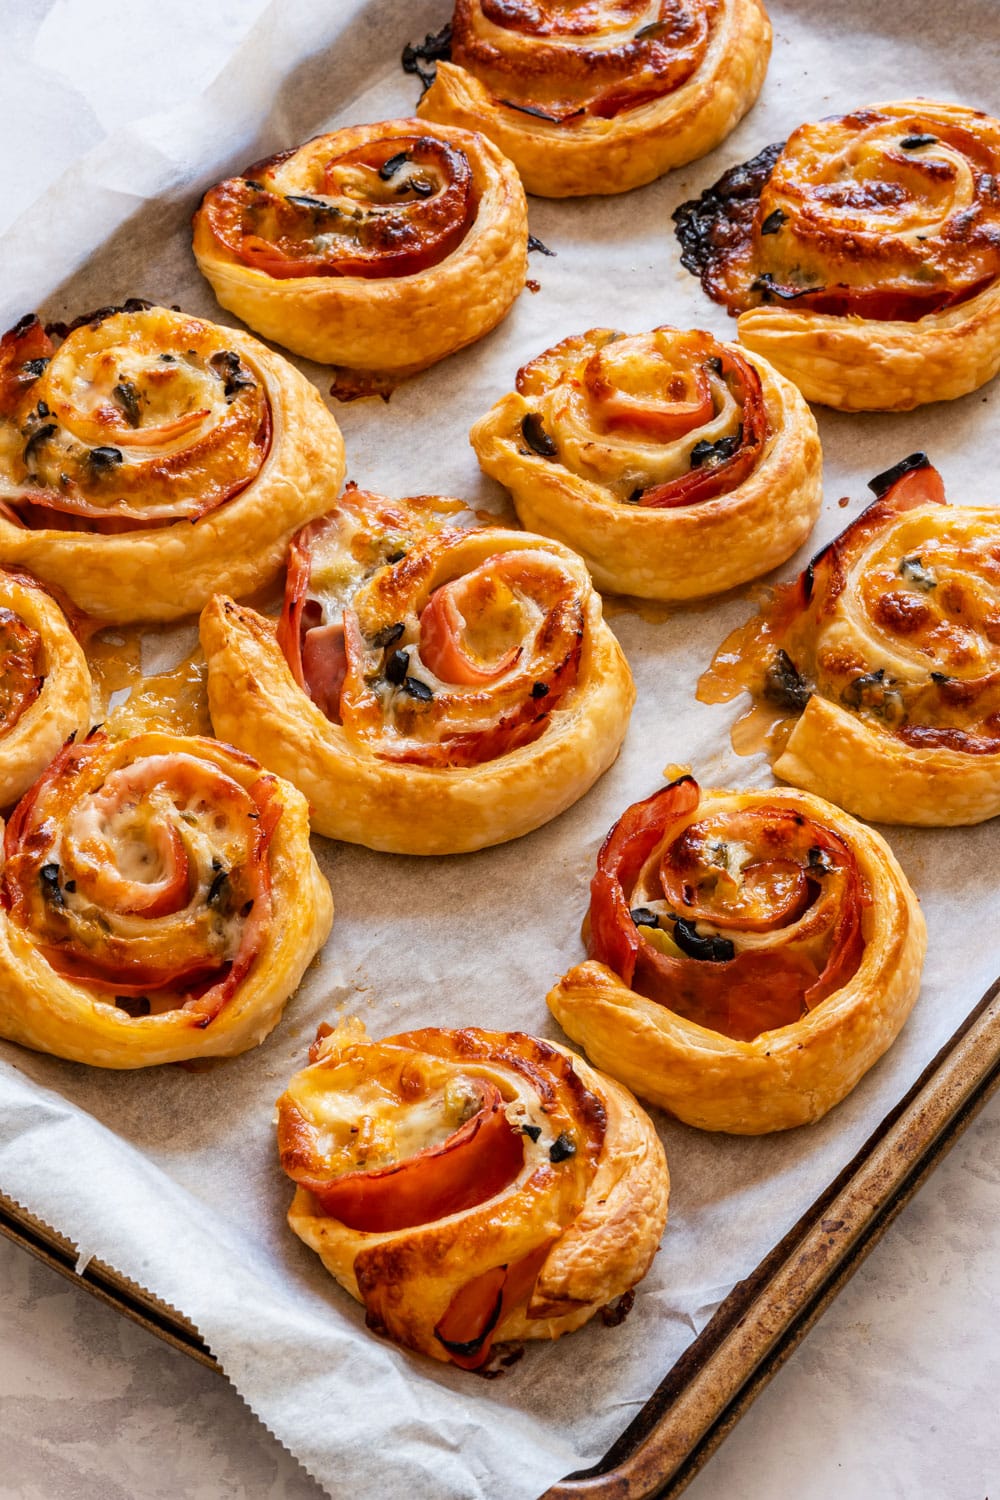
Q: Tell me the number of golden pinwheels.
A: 11